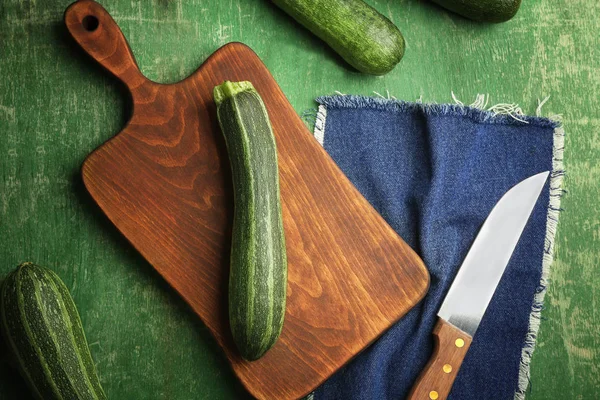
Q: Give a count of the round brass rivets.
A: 3